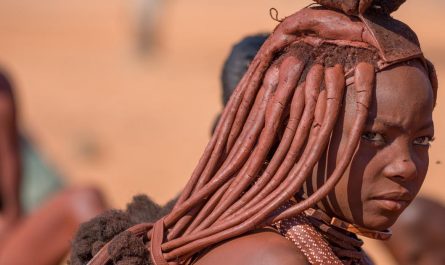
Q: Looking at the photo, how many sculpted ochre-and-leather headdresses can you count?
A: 1